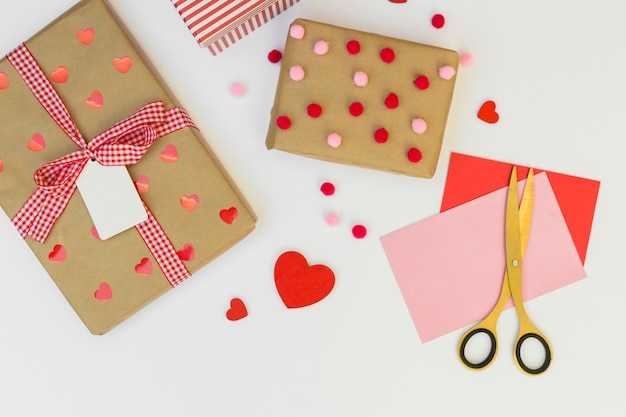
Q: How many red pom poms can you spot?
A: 13